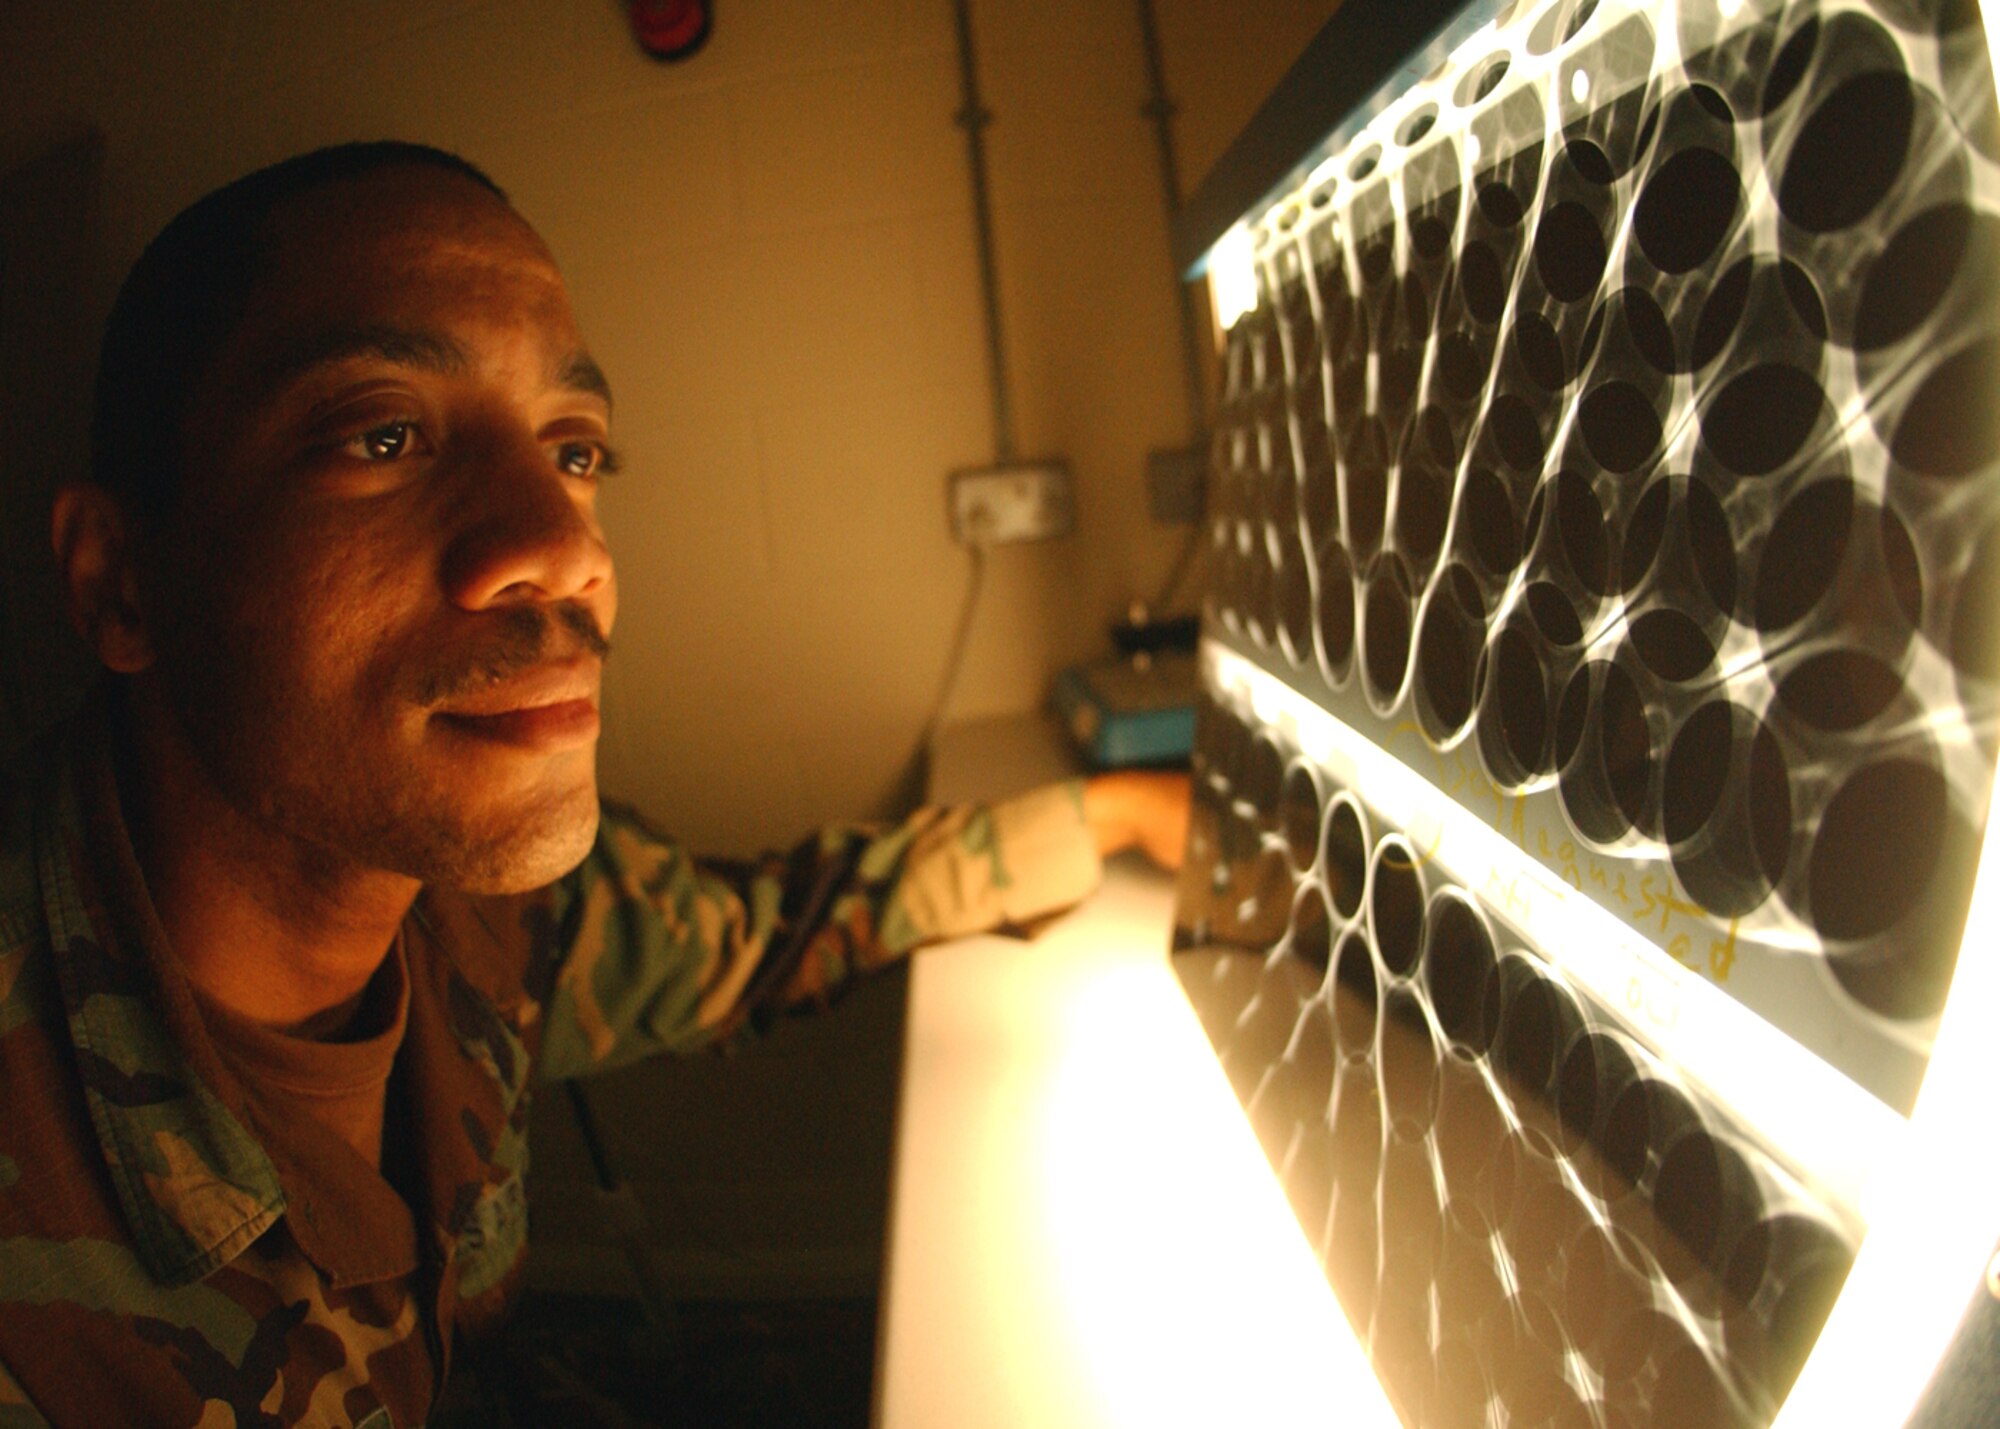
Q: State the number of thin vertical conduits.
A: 2